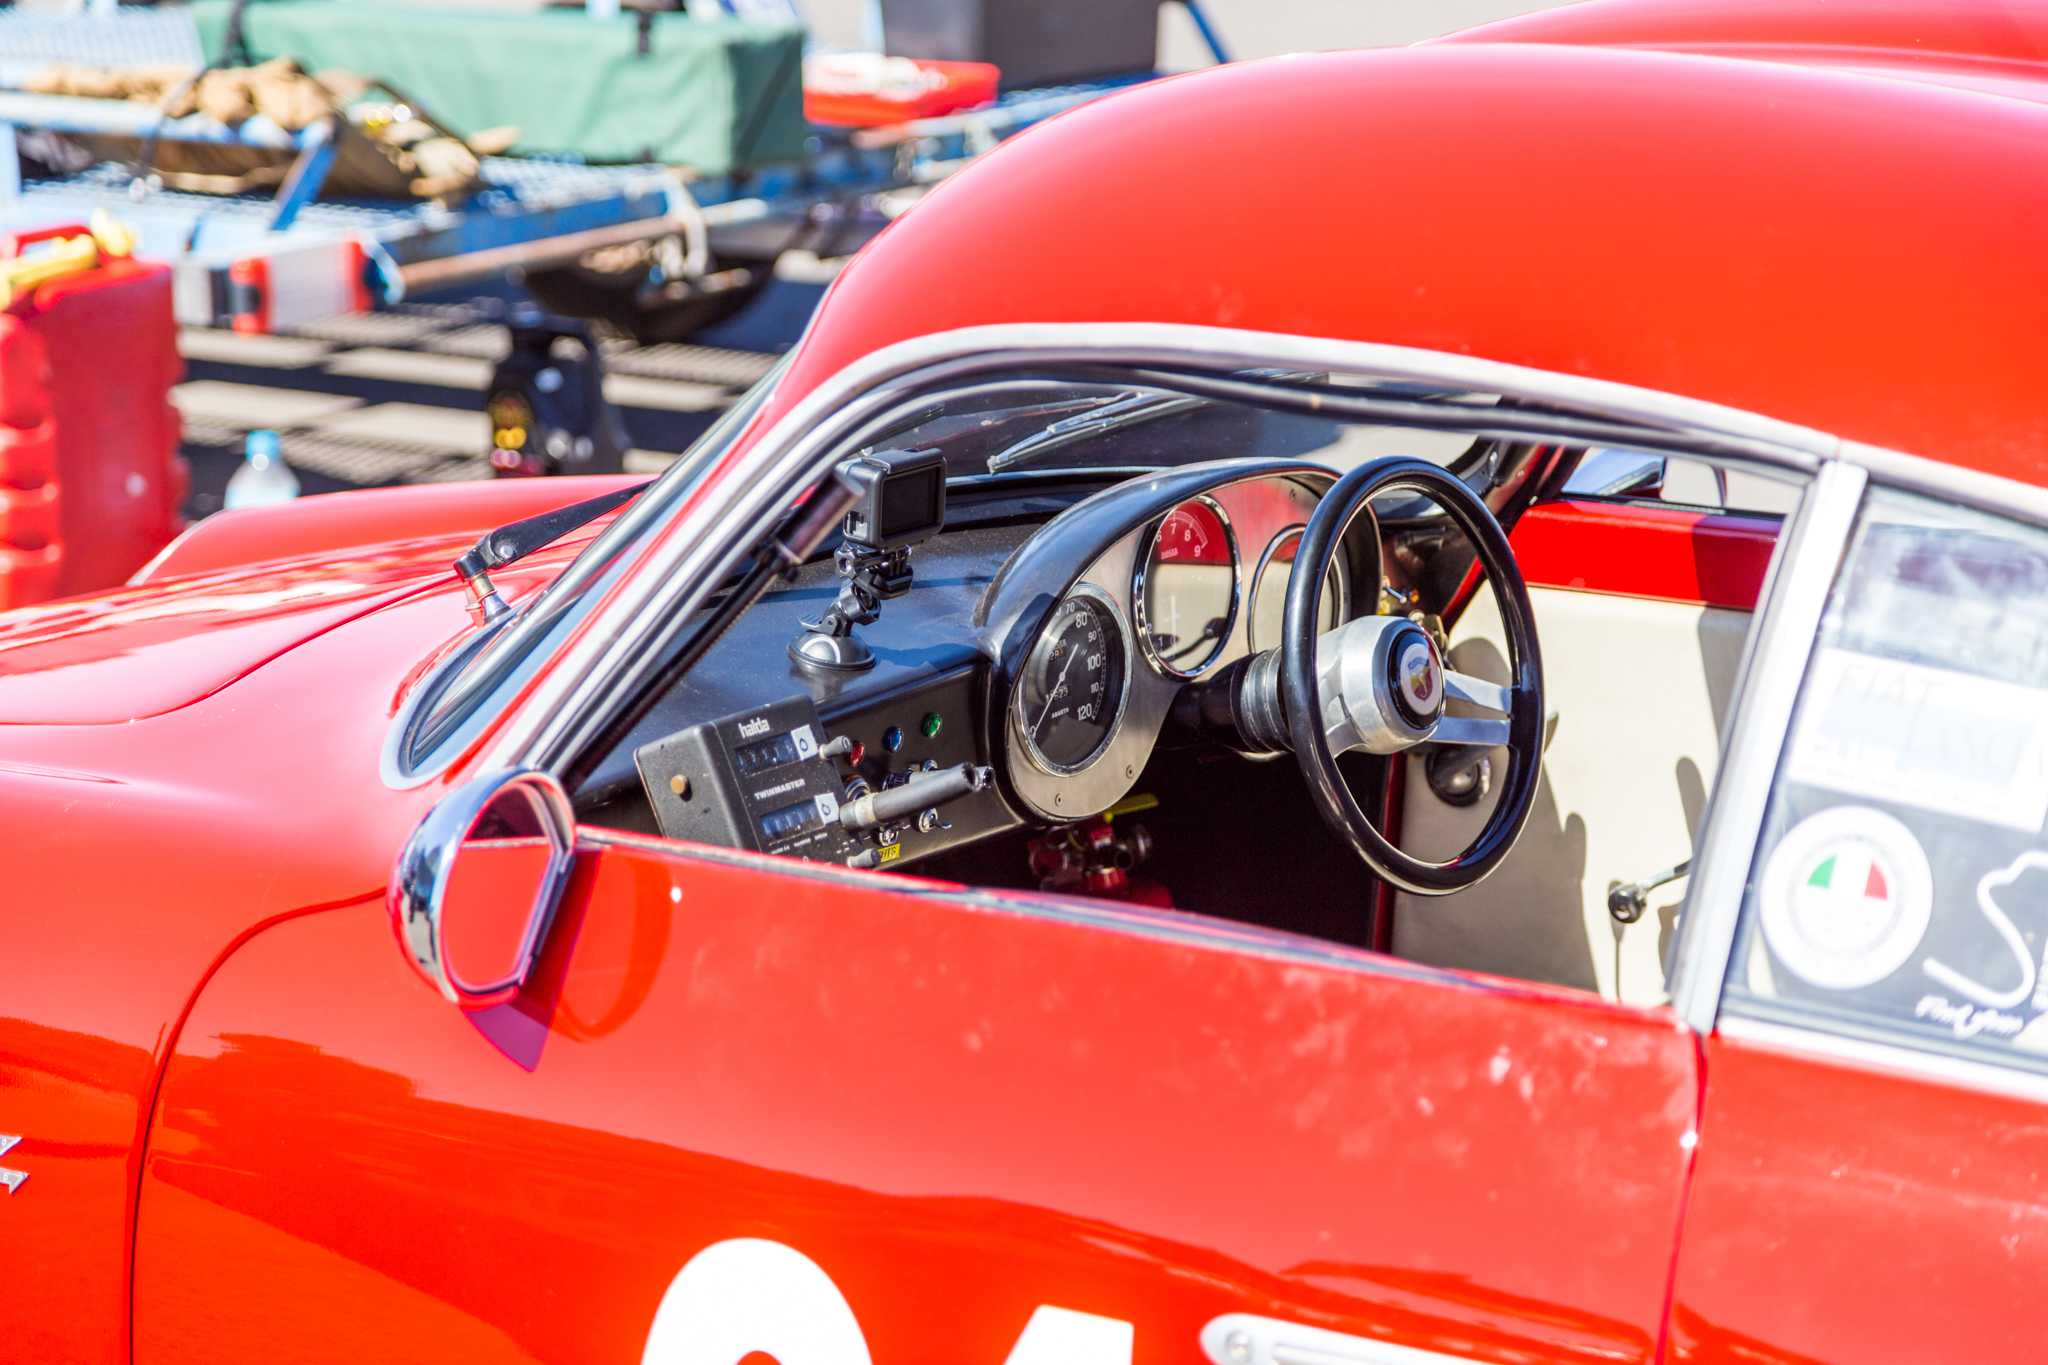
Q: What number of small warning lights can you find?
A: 3